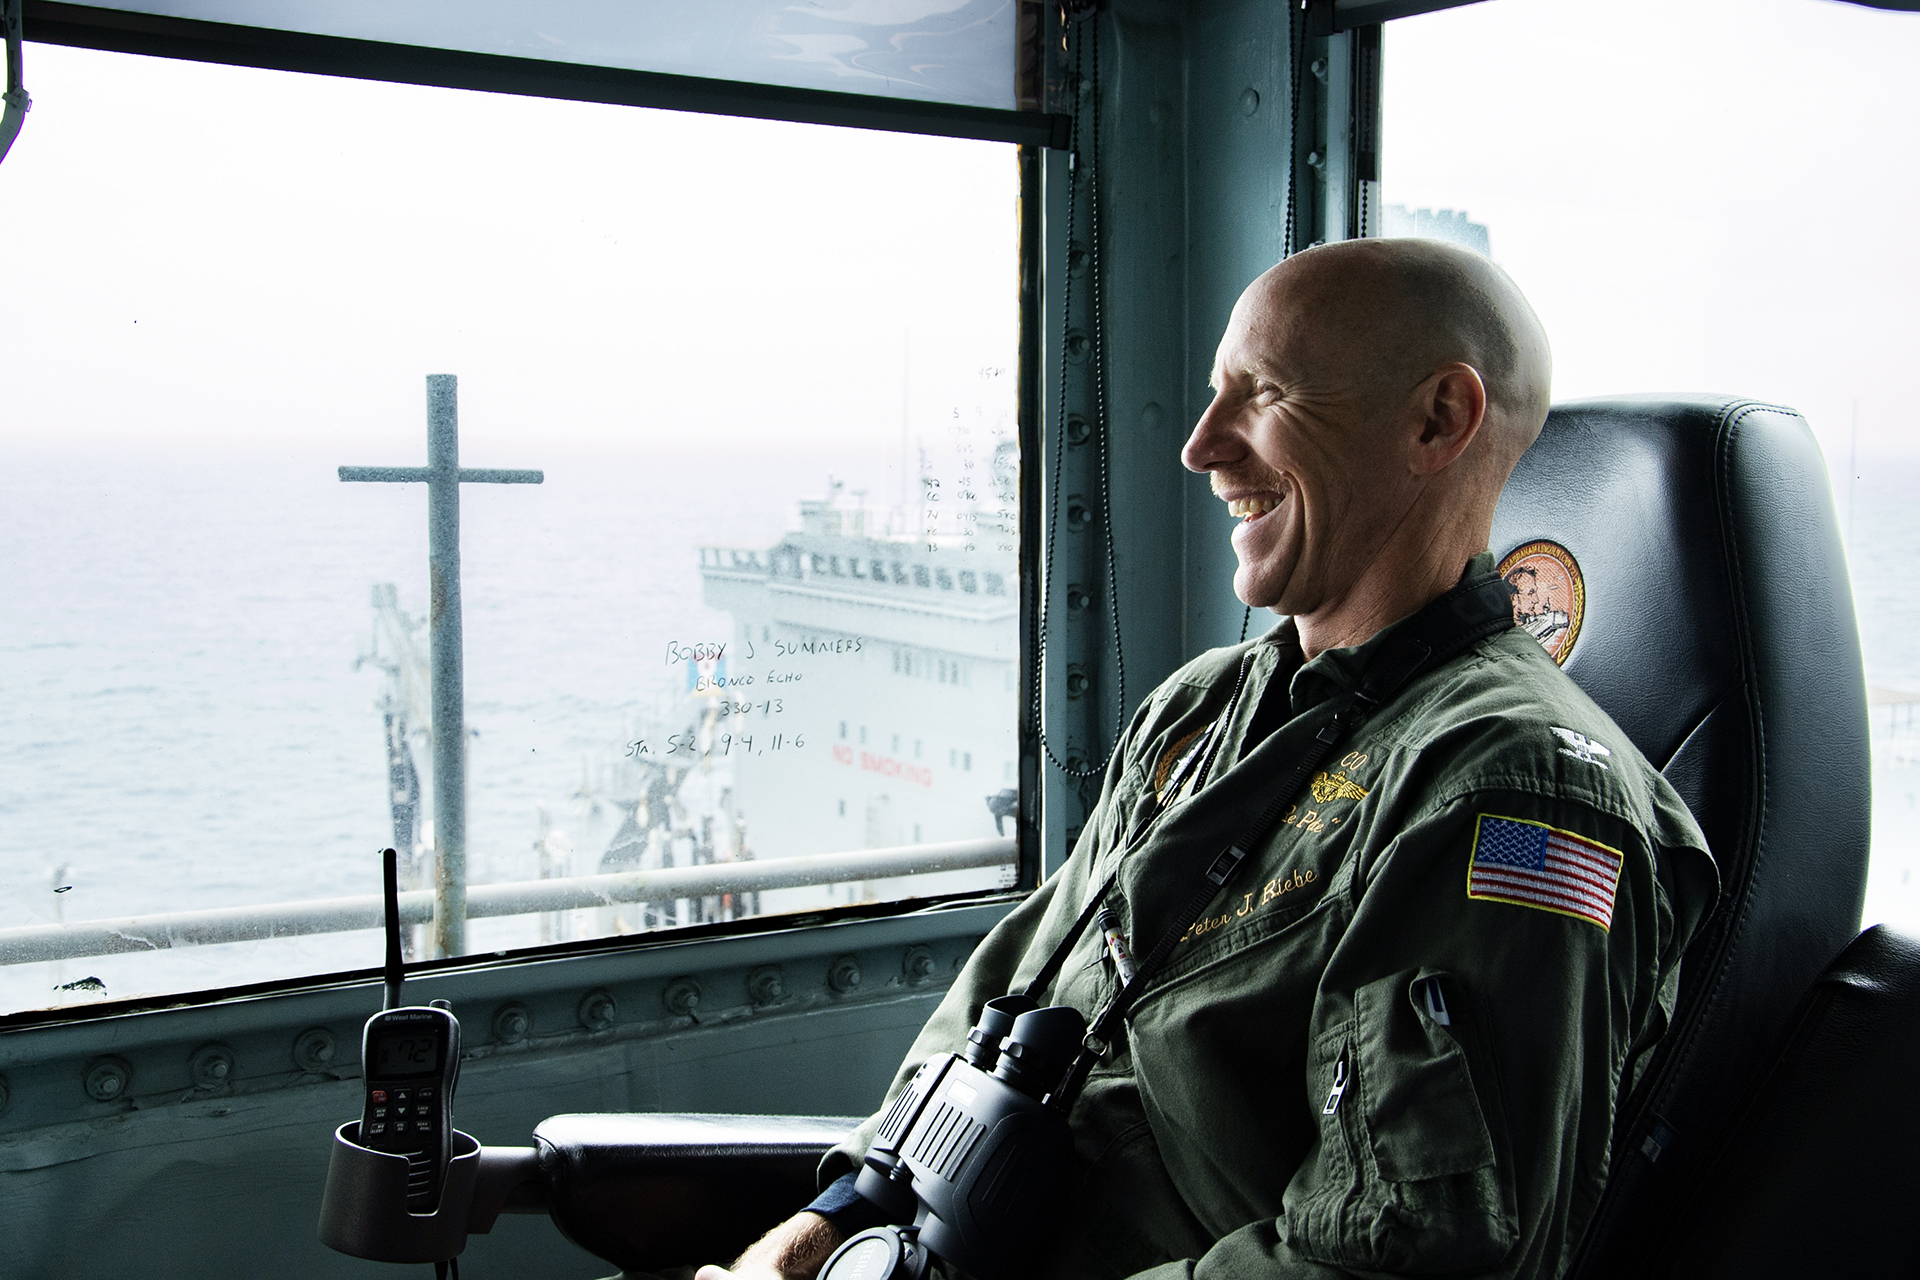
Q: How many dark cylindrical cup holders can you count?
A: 1